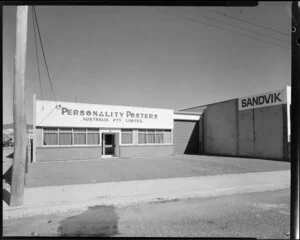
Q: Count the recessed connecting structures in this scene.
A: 1